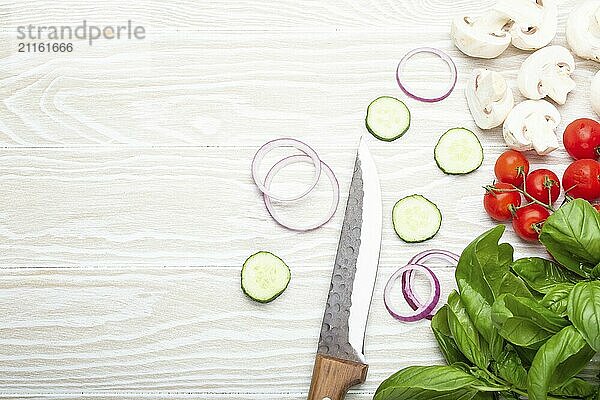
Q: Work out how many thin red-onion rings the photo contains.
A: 5